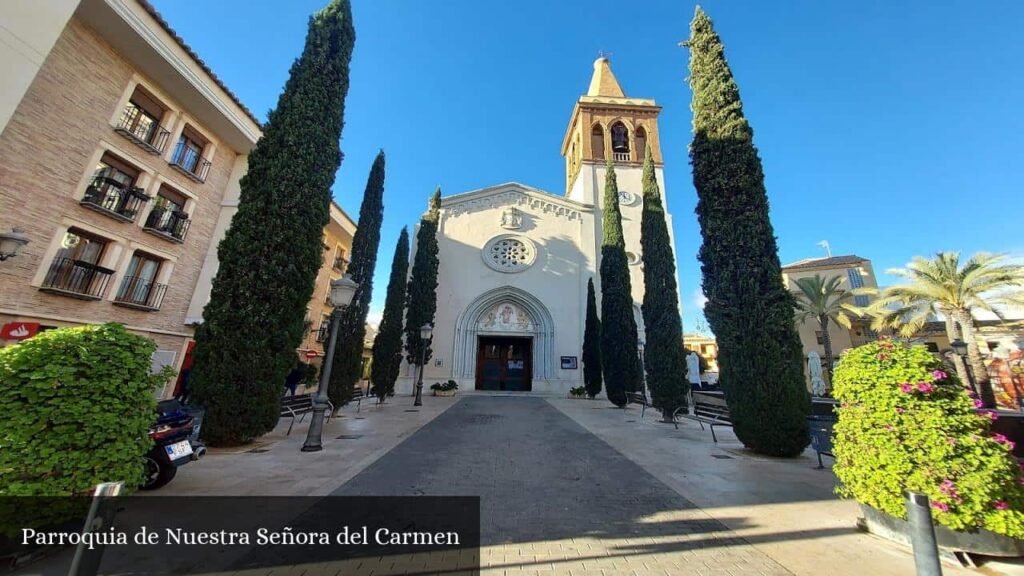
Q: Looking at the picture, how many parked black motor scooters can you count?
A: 1